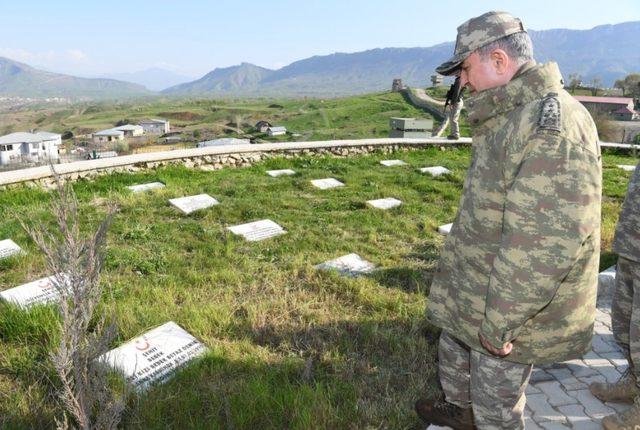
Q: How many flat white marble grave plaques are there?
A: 14